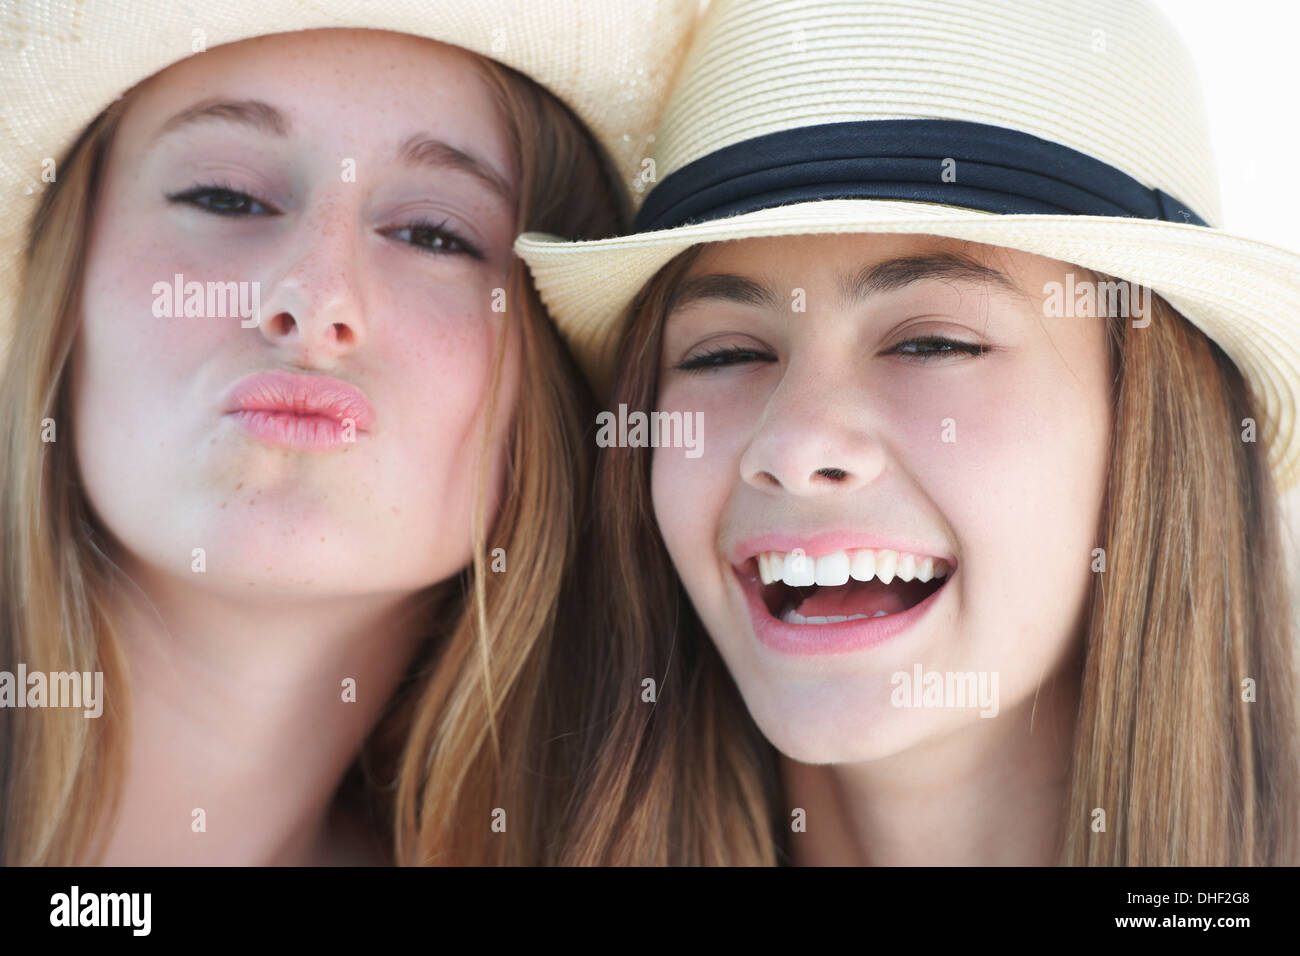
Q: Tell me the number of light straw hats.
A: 2